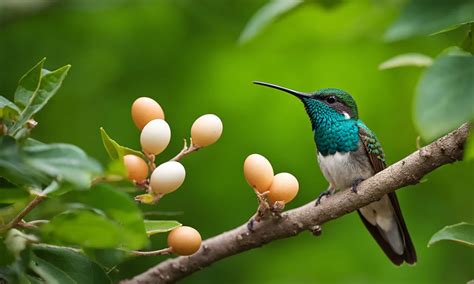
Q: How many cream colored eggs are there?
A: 3